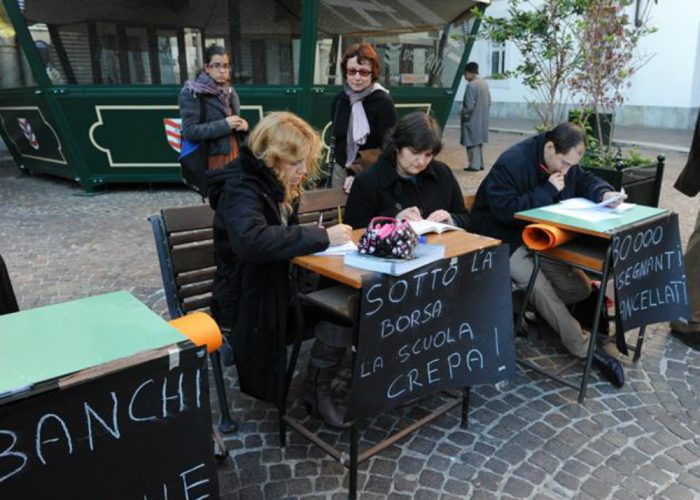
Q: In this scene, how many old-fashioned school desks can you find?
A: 3